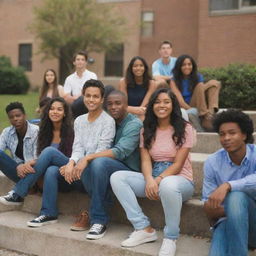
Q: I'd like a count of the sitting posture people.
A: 11